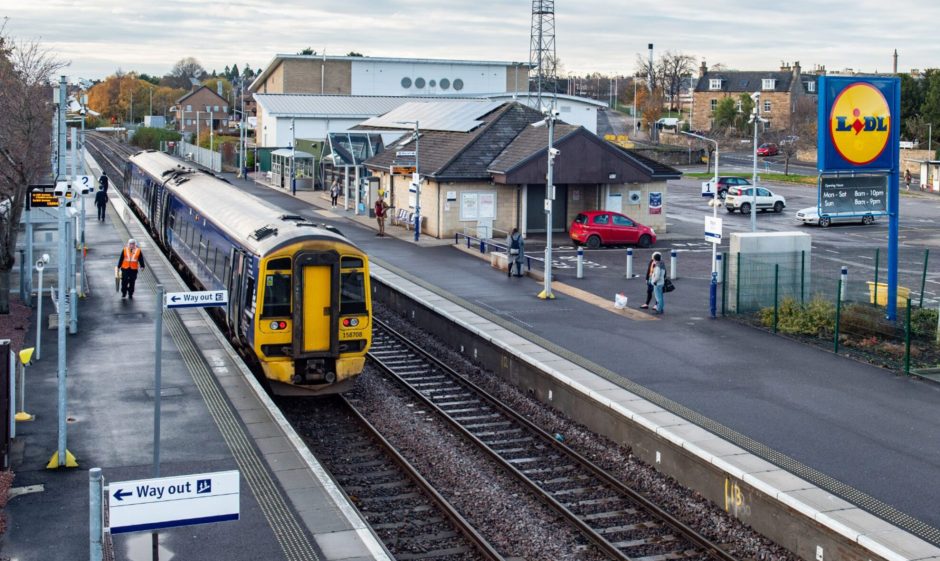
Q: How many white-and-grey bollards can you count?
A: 5